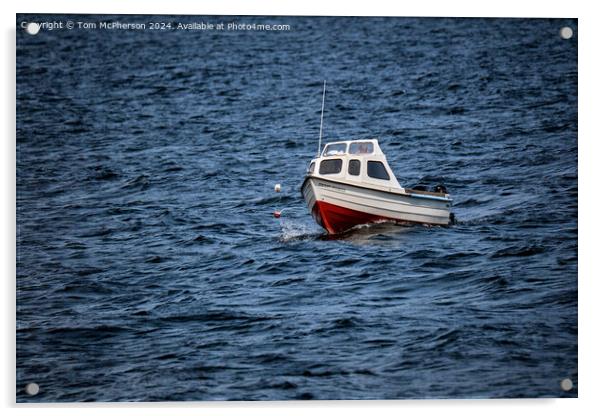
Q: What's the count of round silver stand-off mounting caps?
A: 4